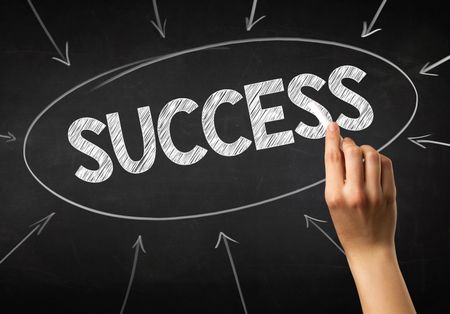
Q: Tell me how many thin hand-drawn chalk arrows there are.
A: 11